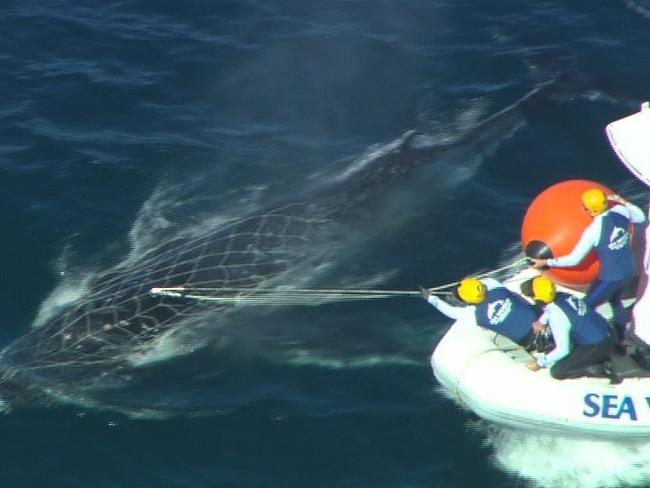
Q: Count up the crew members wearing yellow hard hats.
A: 3